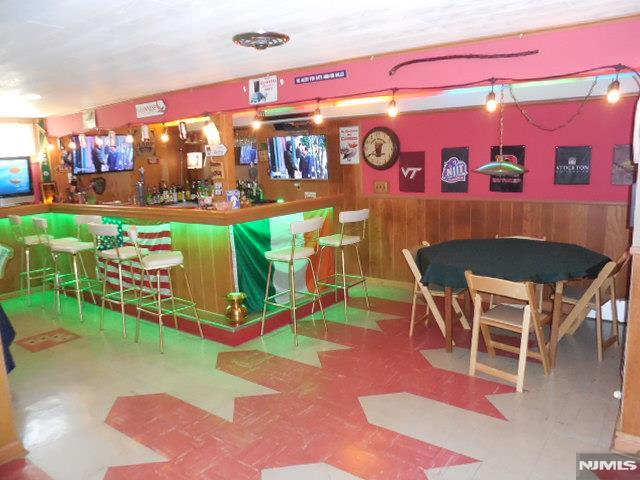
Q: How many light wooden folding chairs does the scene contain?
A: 4